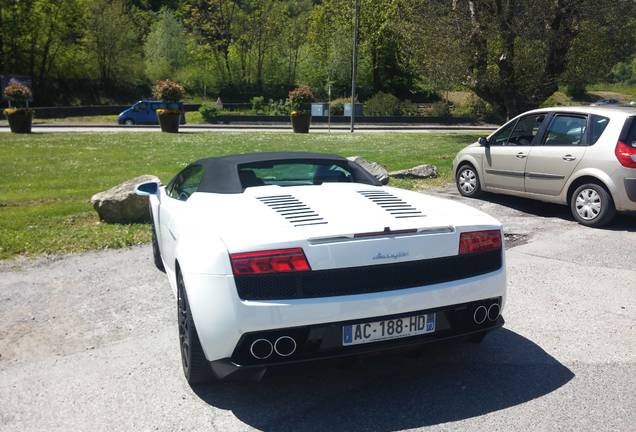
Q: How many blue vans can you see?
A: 1